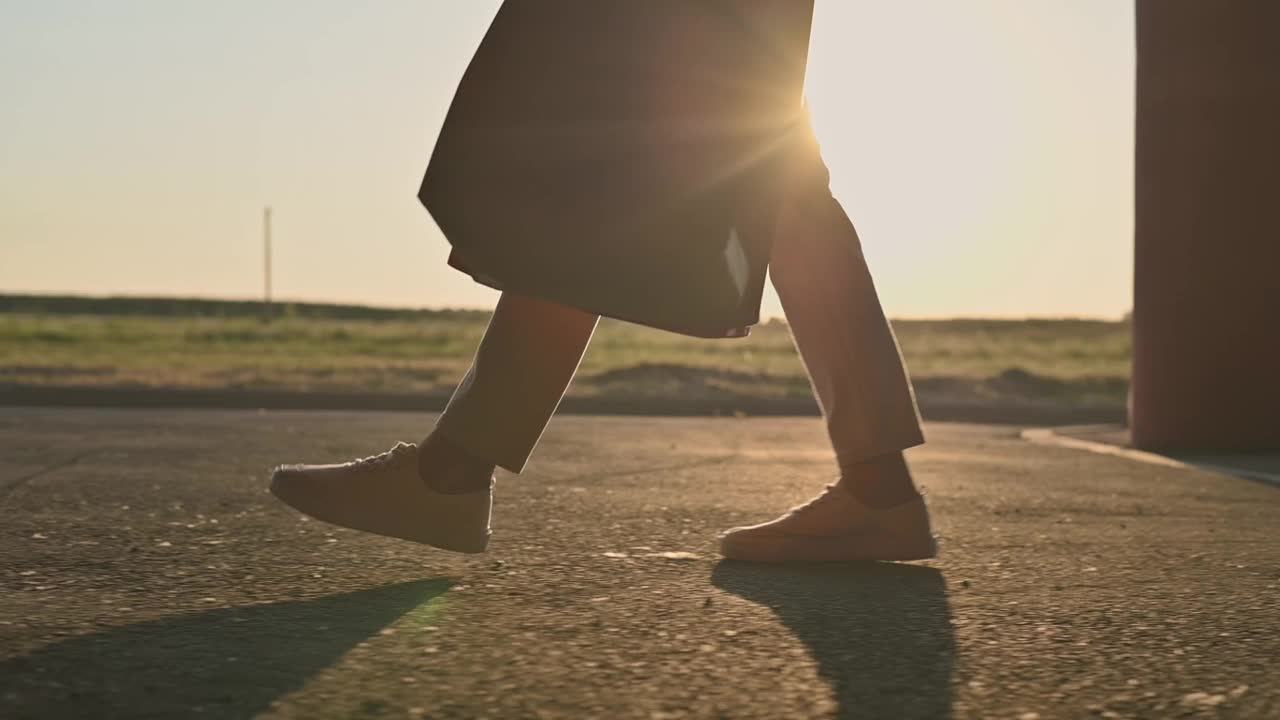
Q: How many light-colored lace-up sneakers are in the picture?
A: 2